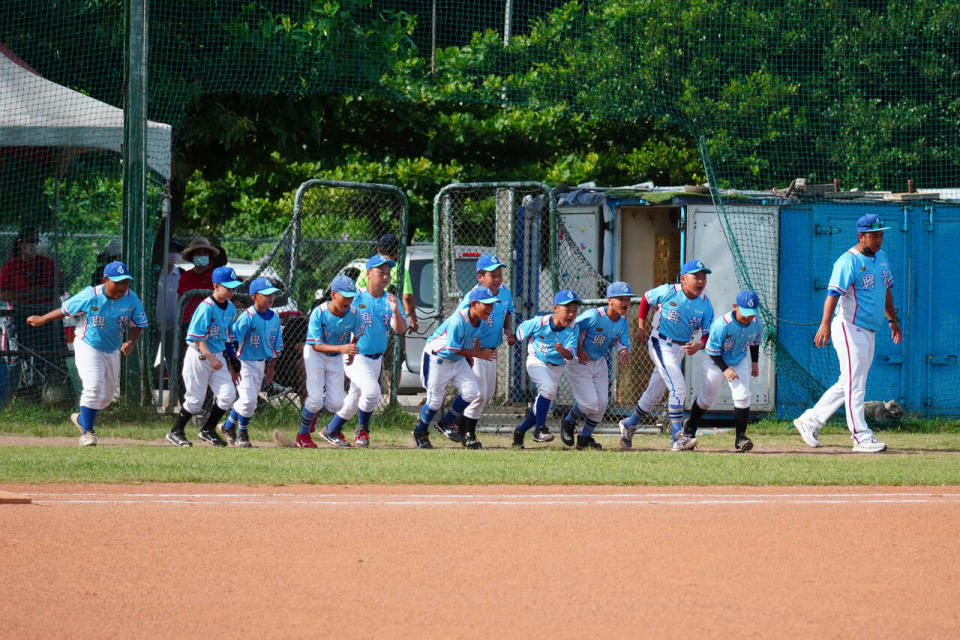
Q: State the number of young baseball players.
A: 11